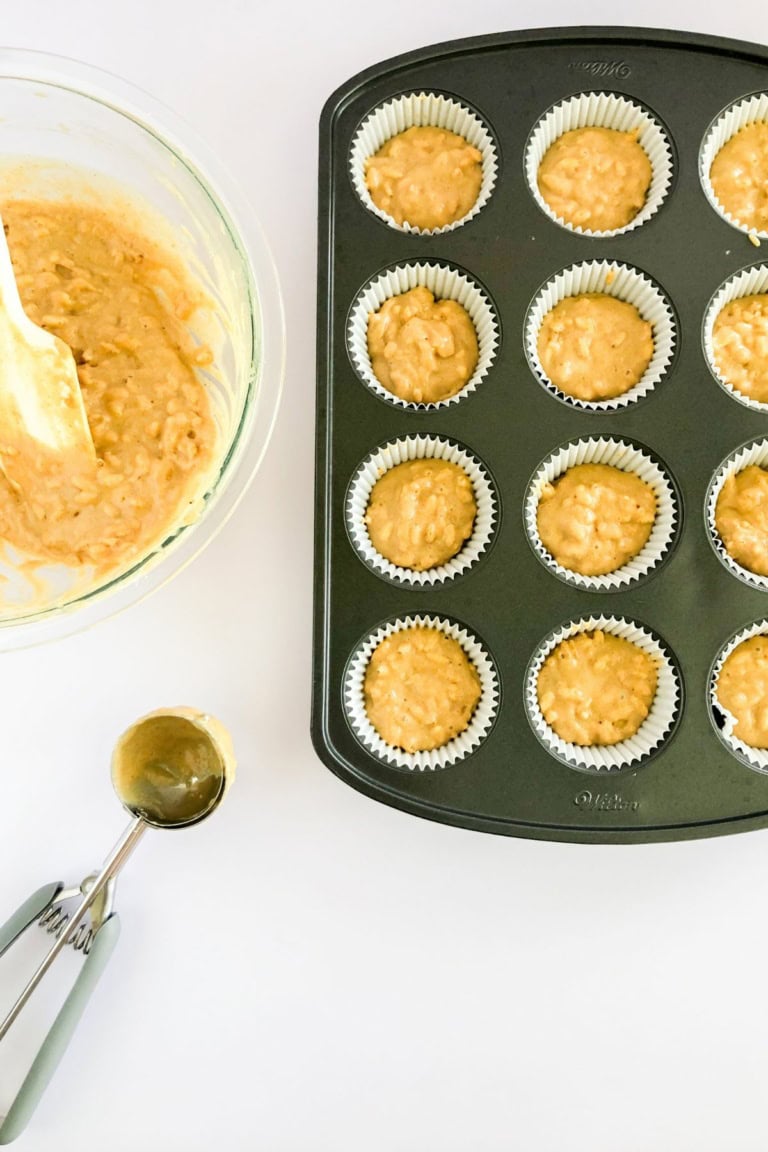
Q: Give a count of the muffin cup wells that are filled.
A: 12